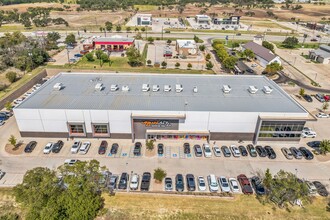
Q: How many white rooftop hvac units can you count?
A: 12